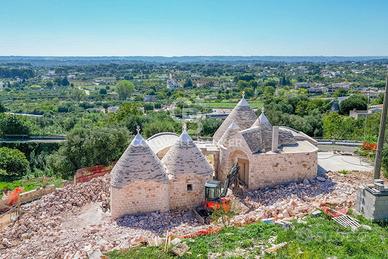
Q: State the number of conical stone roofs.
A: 5